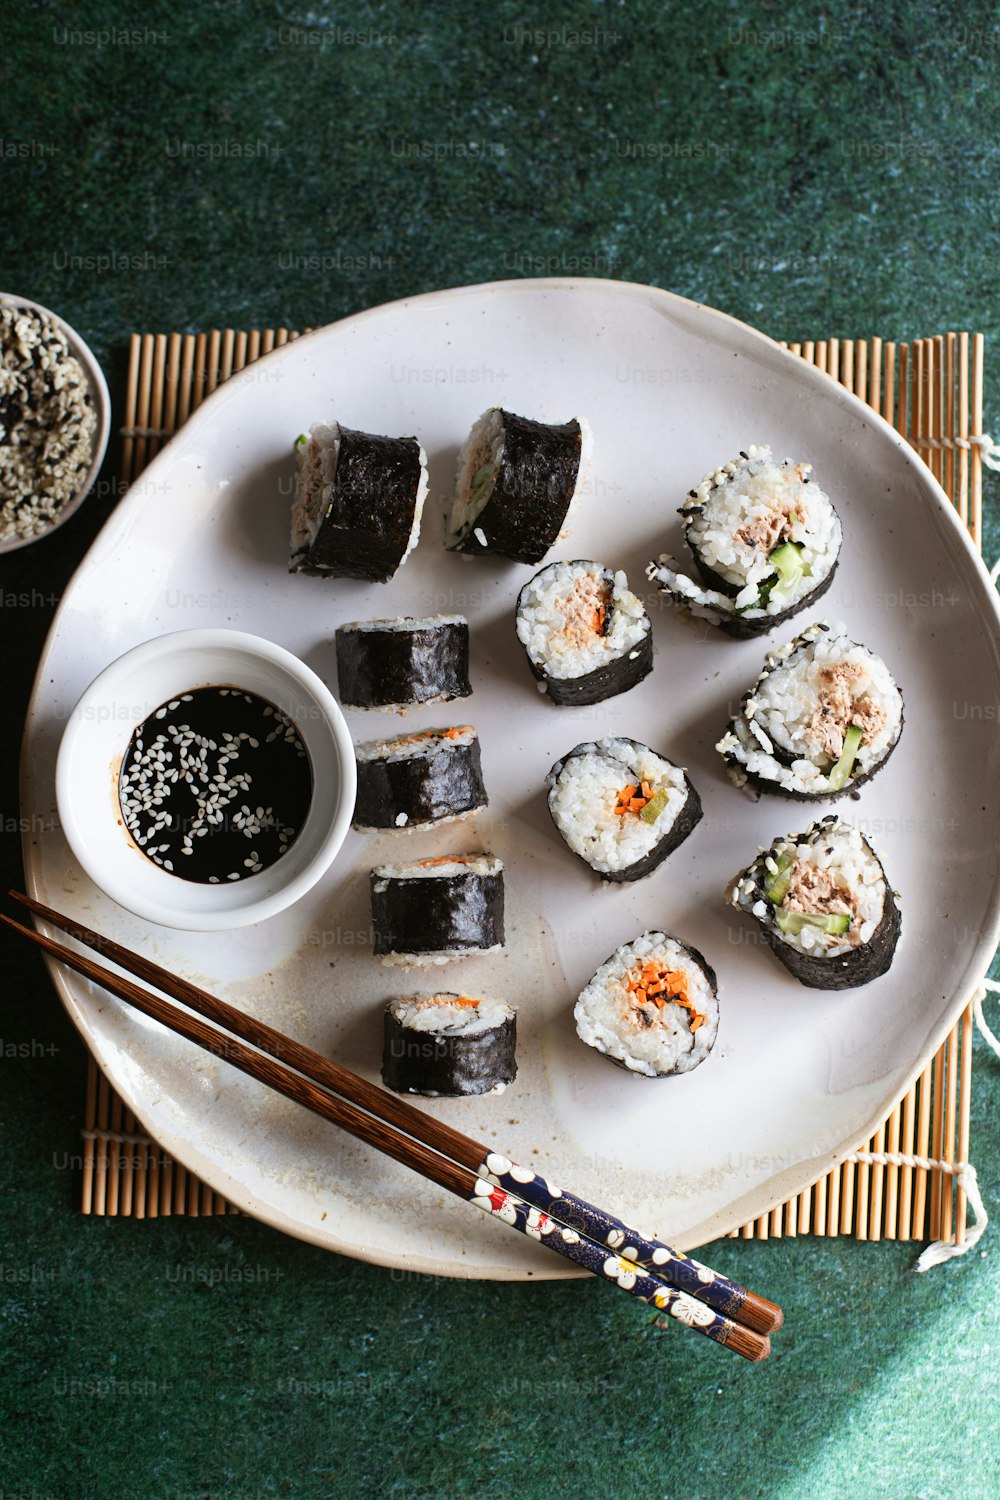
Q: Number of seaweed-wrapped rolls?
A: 12